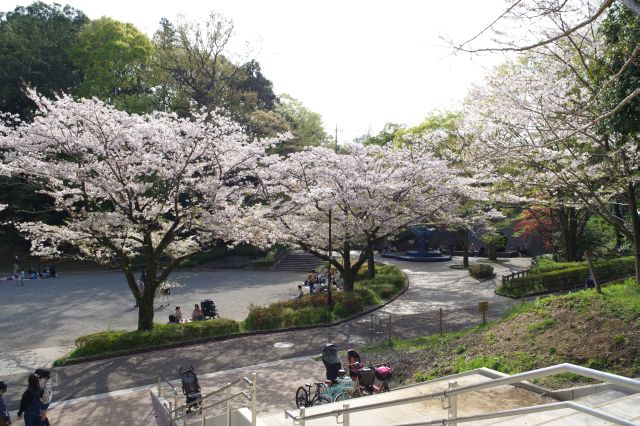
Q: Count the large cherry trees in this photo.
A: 3